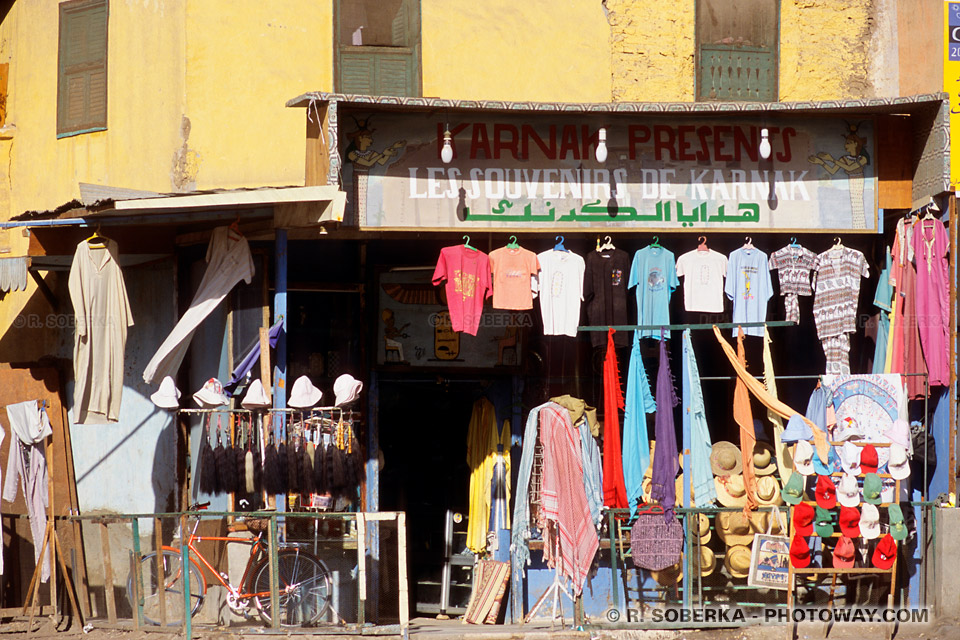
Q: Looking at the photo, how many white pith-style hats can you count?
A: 5